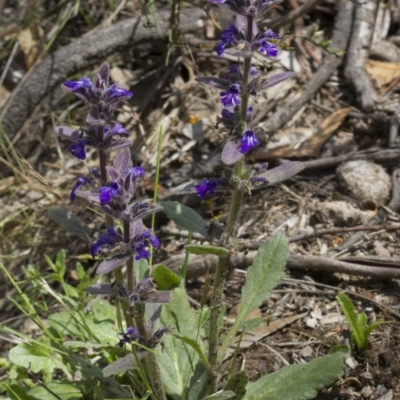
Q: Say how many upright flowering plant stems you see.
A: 3